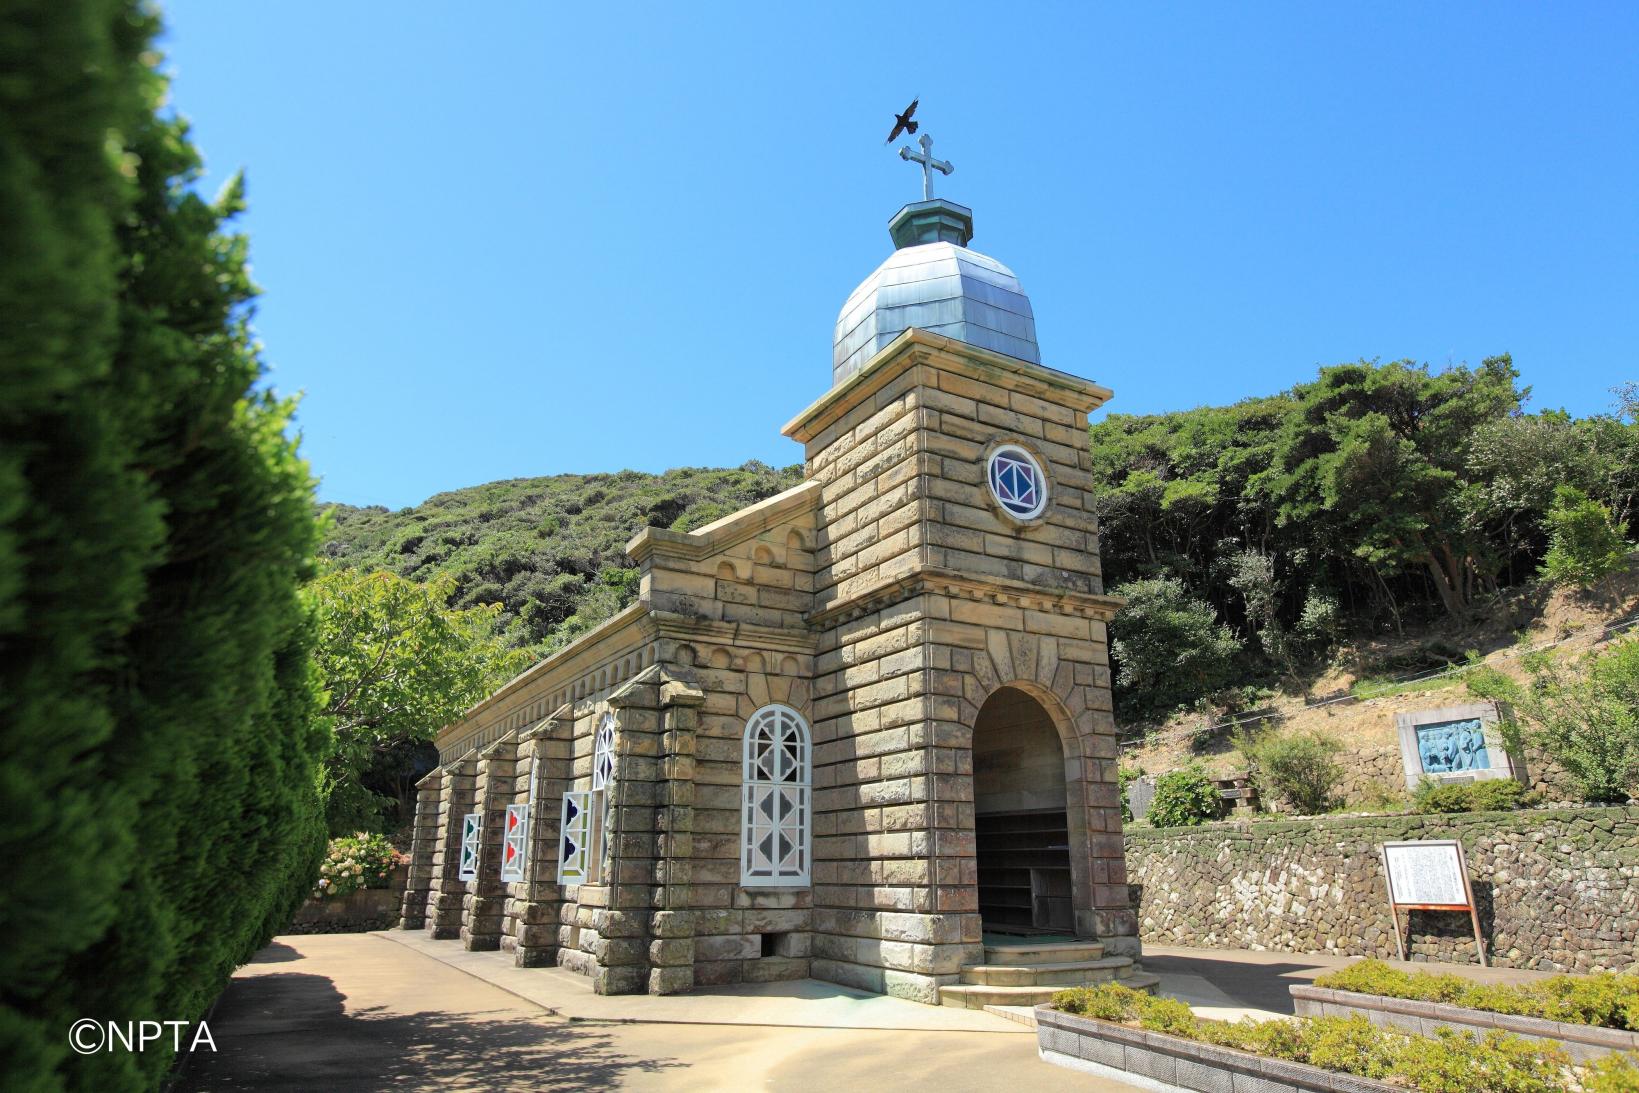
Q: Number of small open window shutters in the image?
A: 3